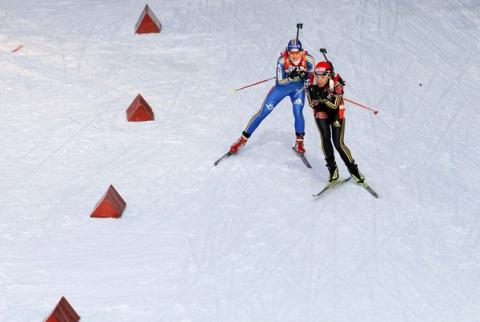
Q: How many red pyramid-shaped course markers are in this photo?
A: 4